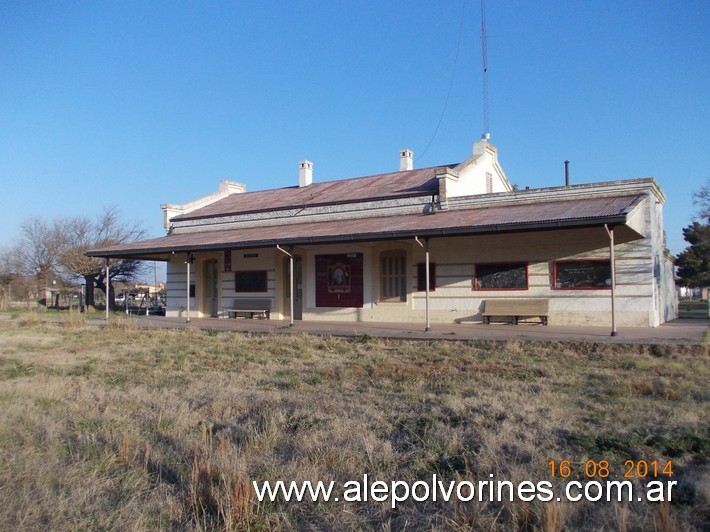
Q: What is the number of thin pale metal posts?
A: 5